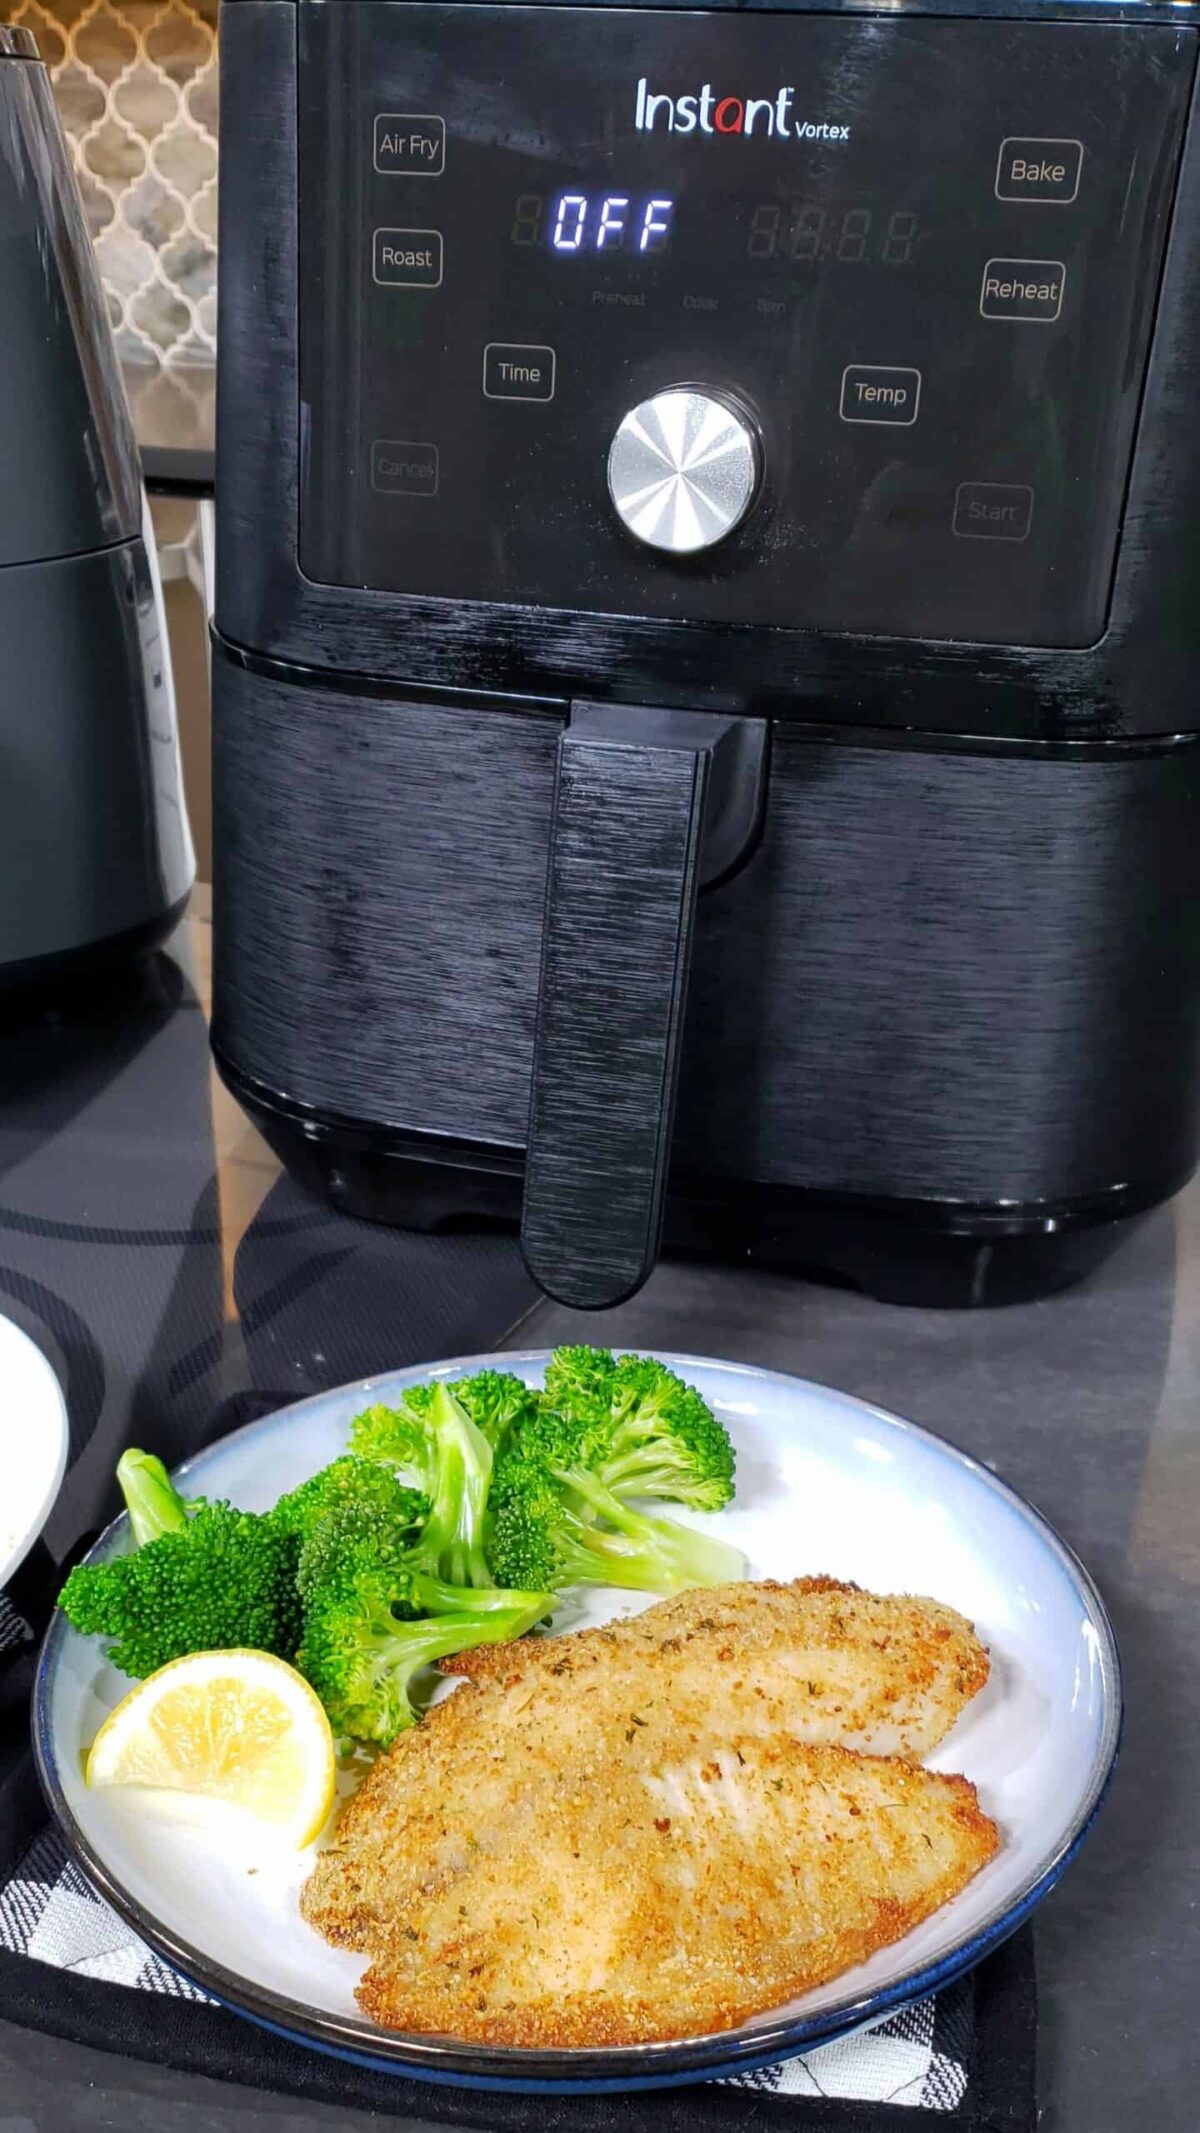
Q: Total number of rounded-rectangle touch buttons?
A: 8